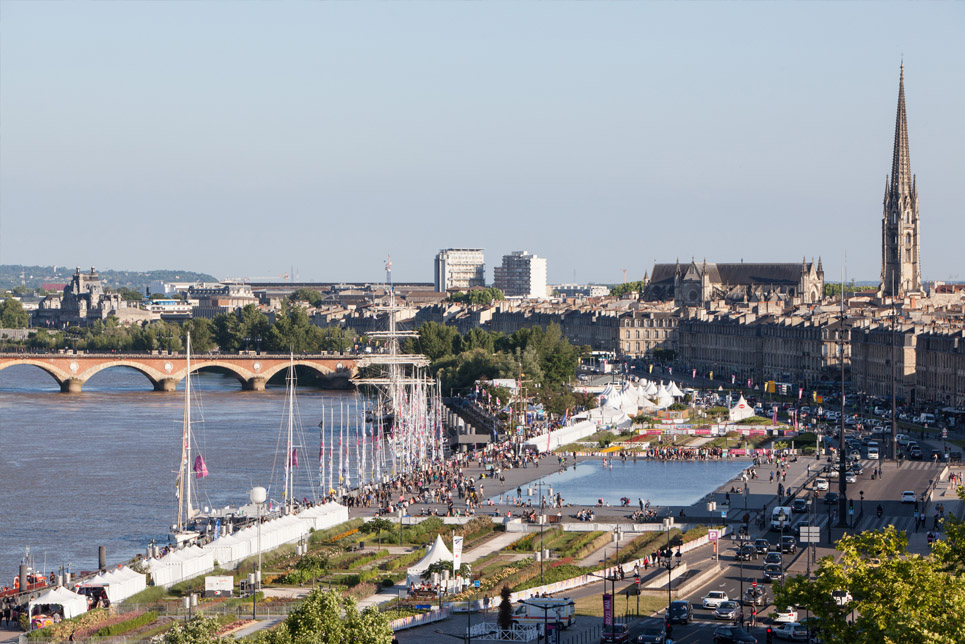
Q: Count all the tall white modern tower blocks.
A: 2